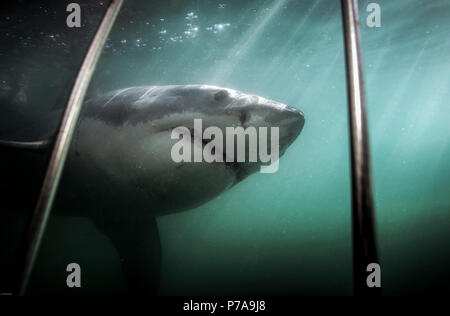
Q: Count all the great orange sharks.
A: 0